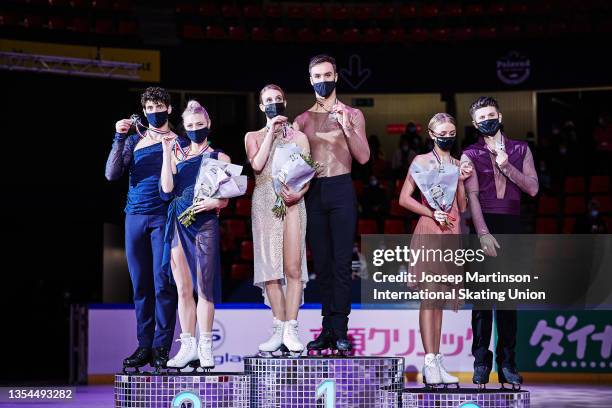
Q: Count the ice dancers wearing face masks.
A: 6